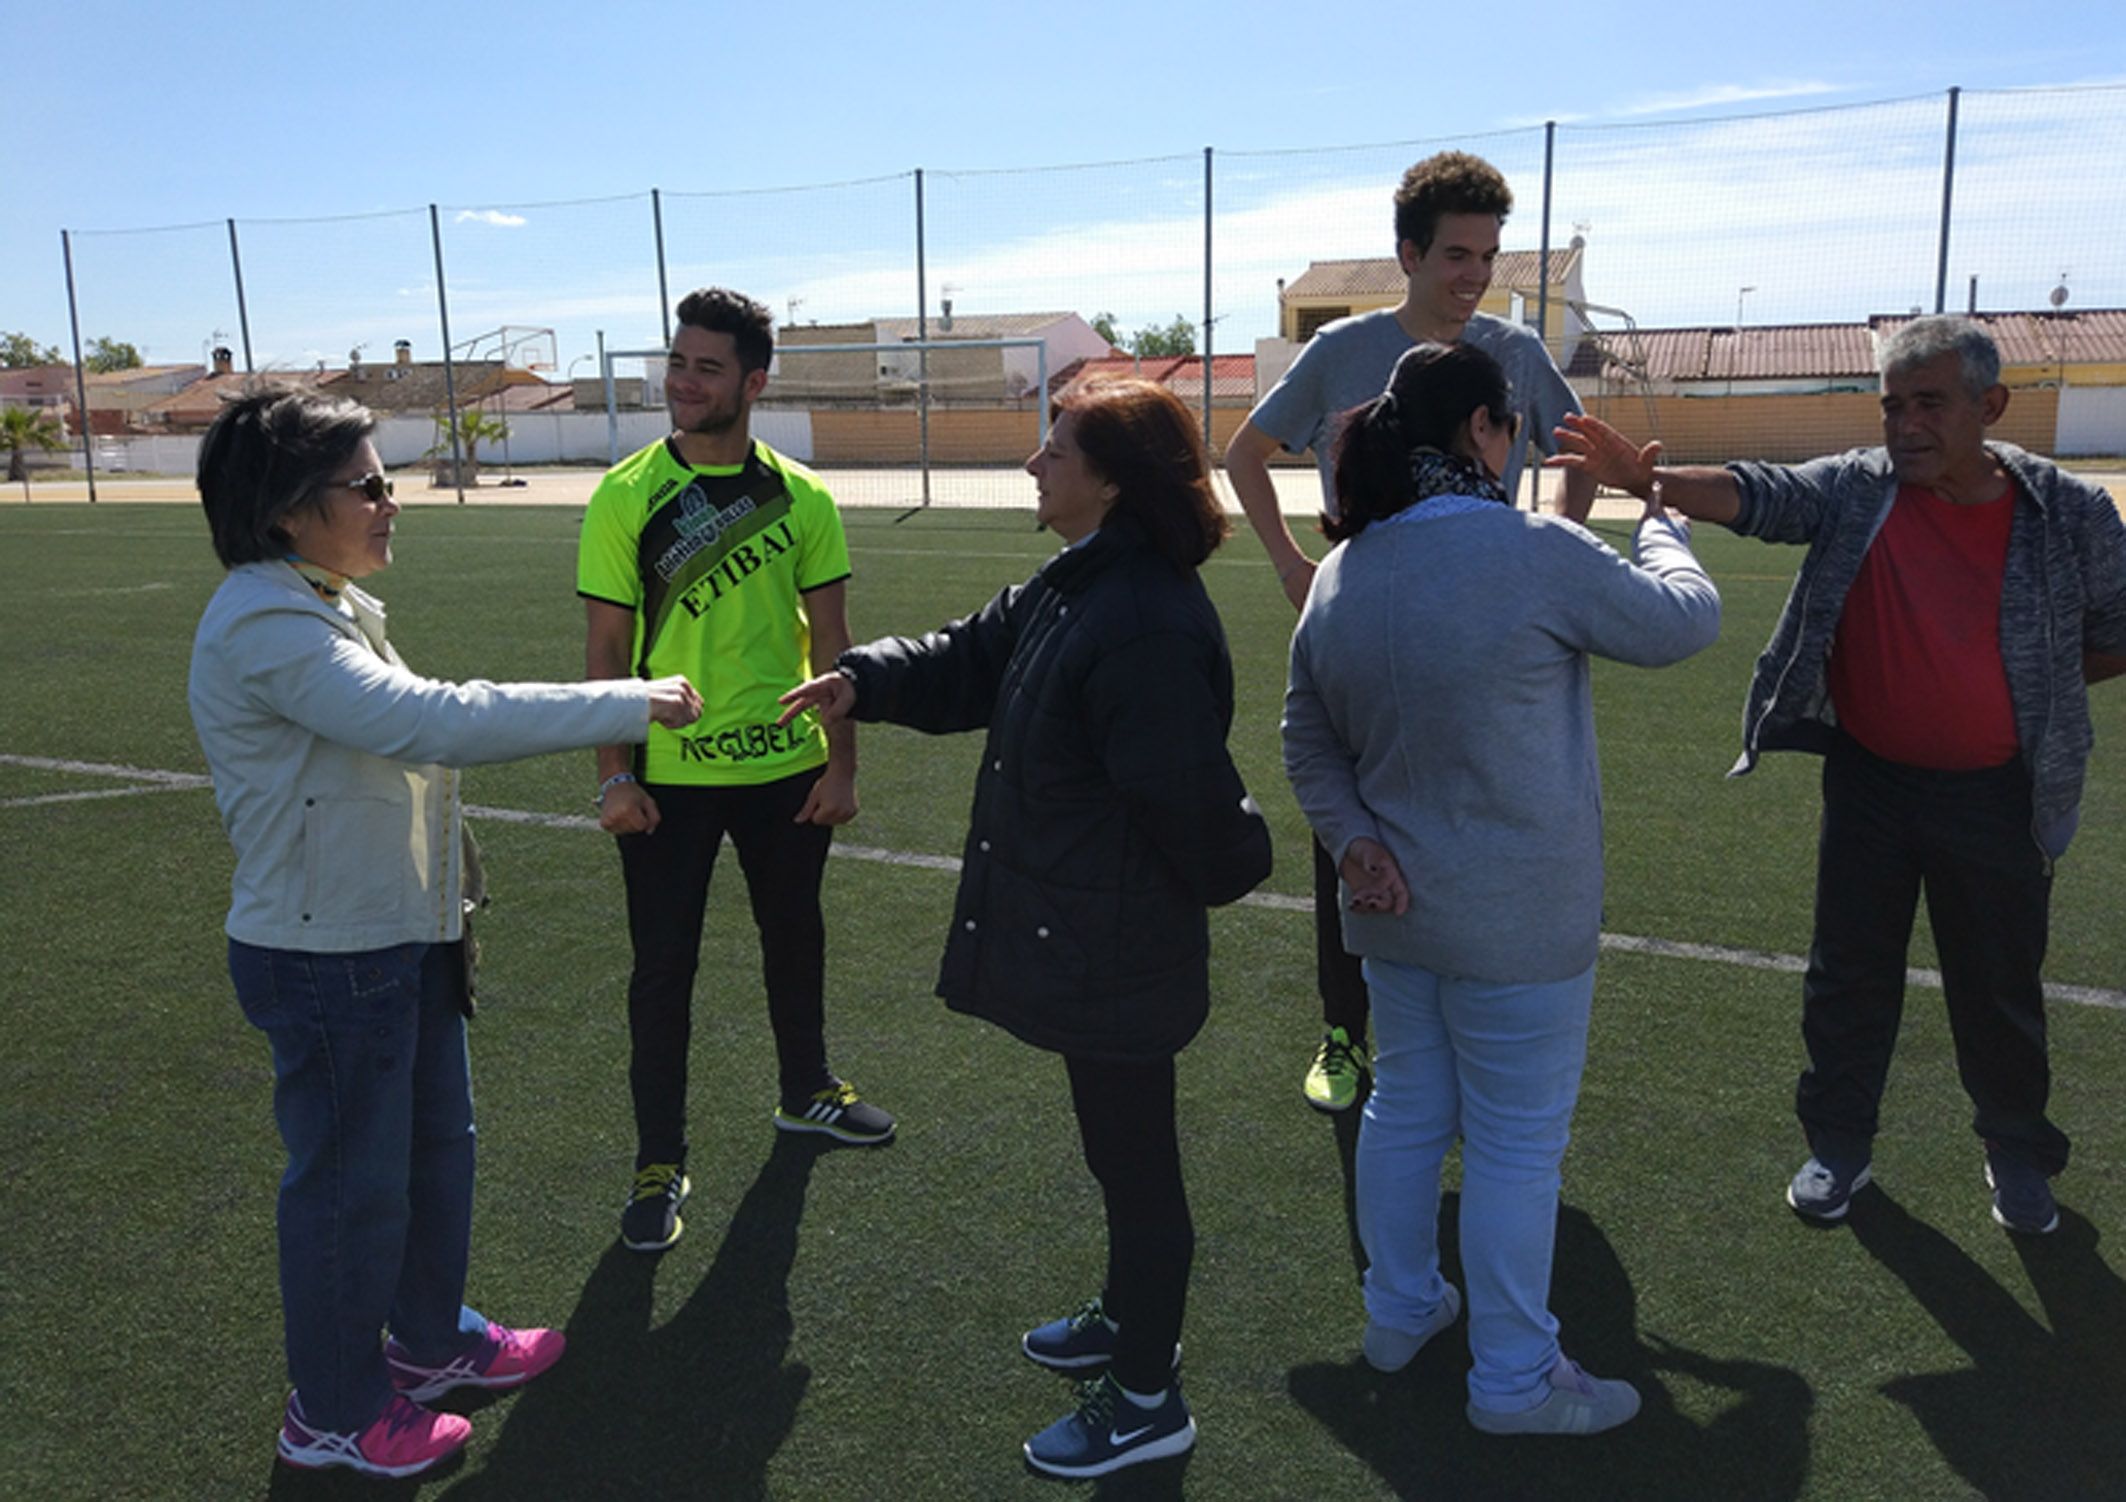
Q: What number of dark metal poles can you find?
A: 8